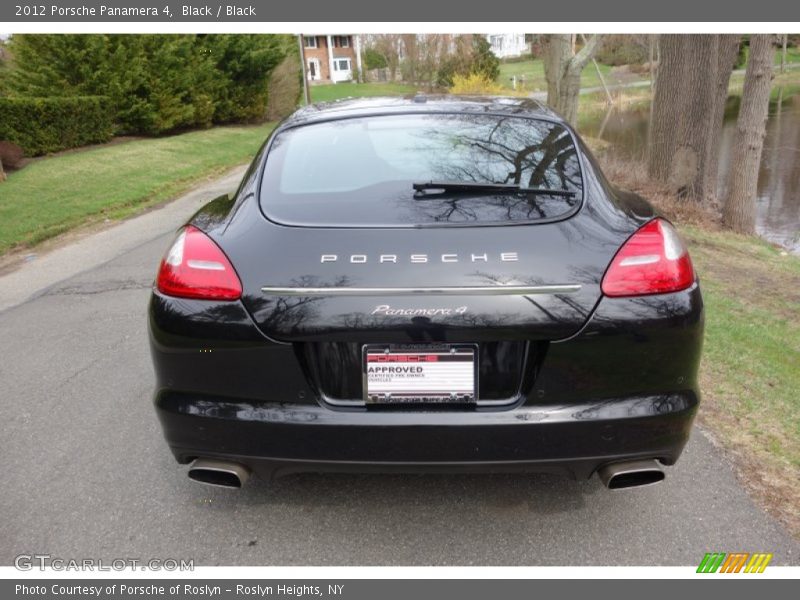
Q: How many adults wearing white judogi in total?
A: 0